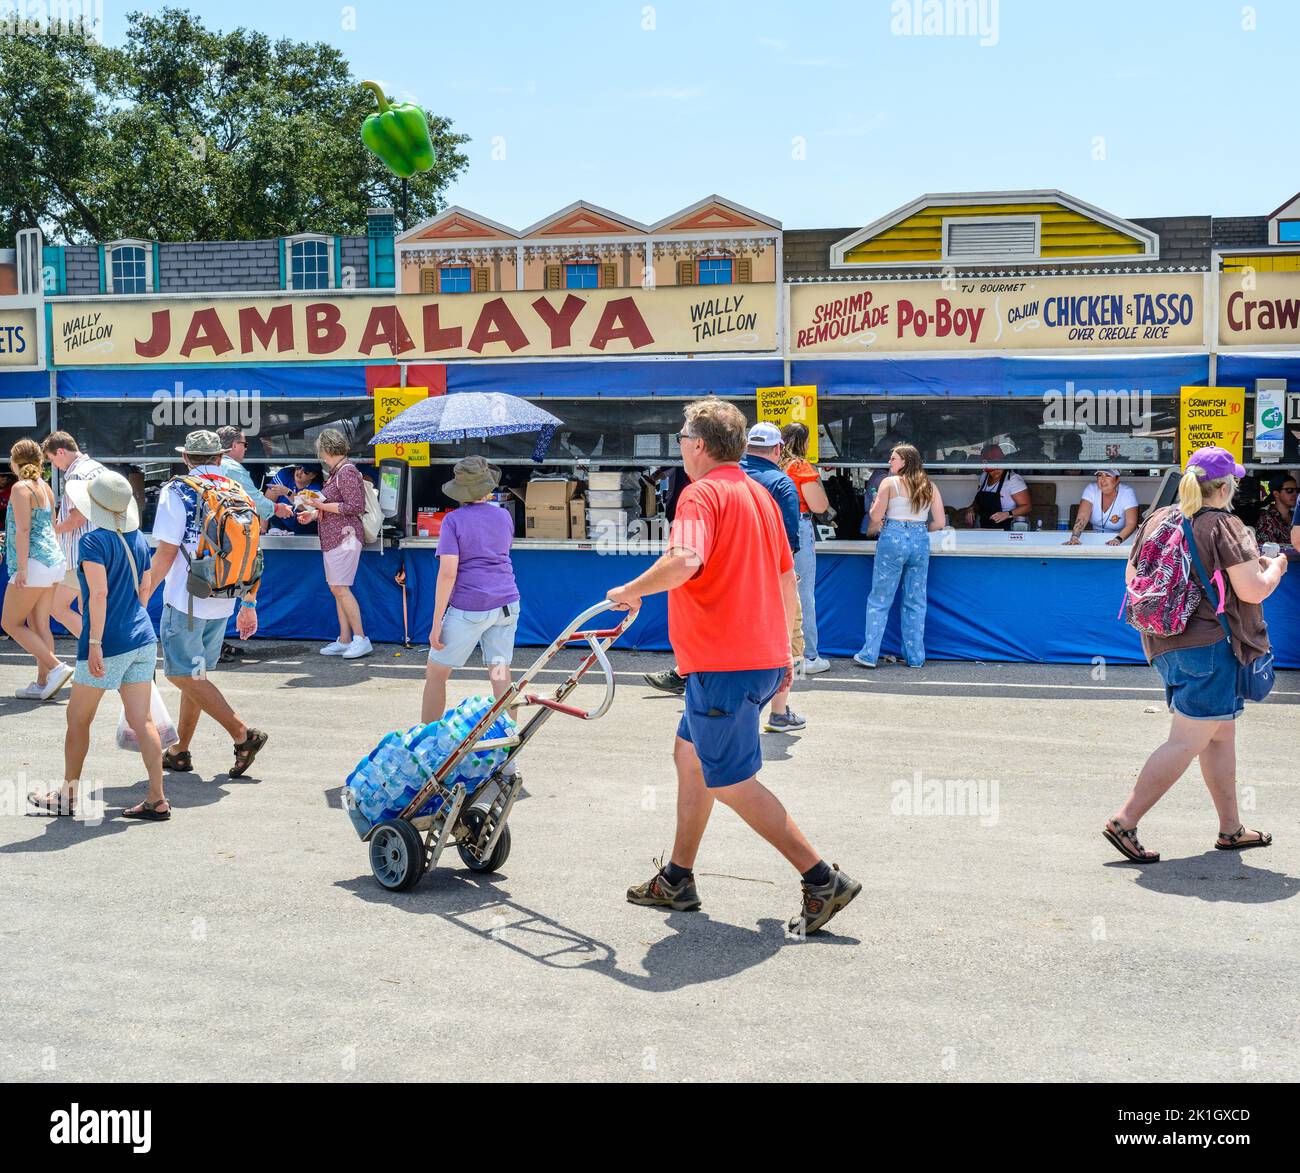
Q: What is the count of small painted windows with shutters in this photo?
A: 3